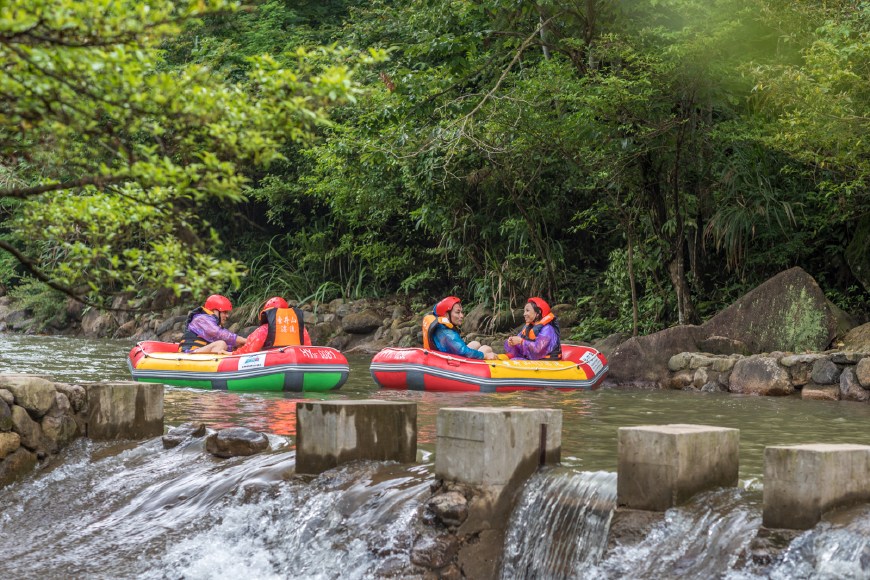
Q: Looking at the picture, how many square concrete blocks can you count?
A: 5